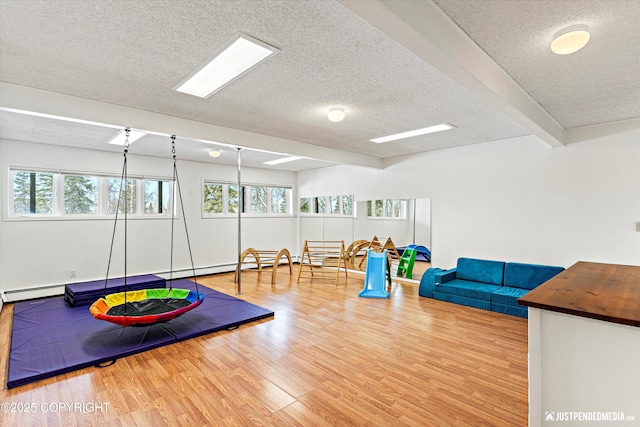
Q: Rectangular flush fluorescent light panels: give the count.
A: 4